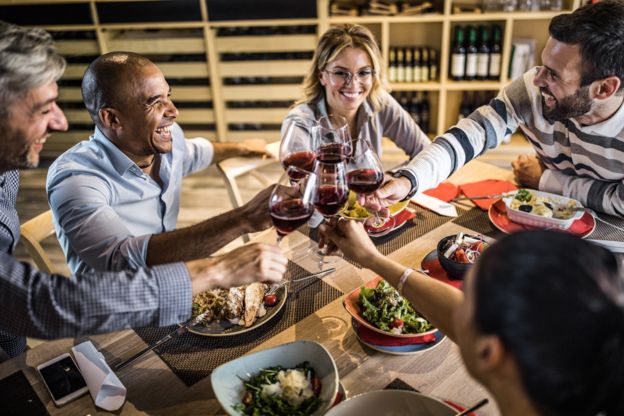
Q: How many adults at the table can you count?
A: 5